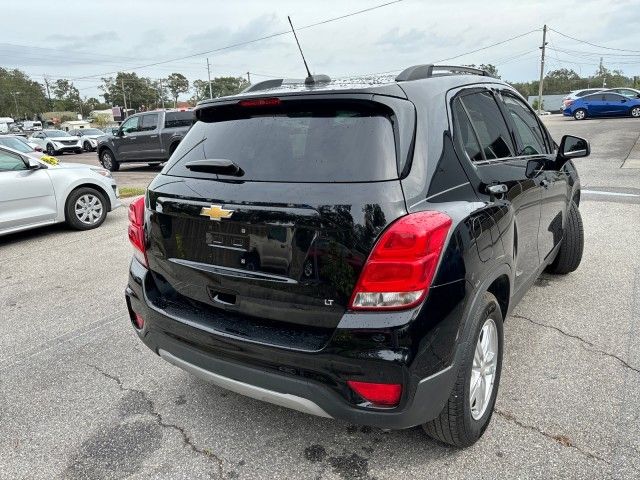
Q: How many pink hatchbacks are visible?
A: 0